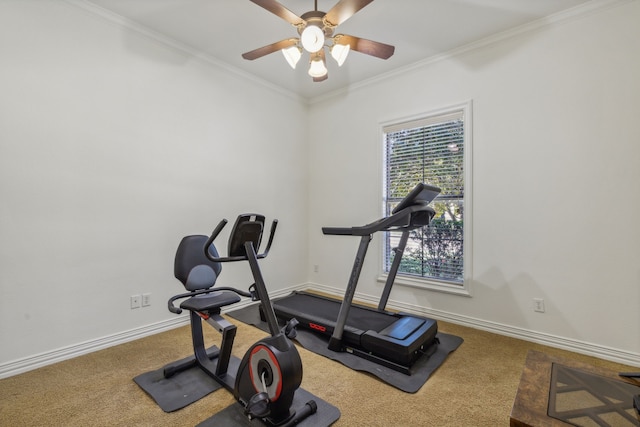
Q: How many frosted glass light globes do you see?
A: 4